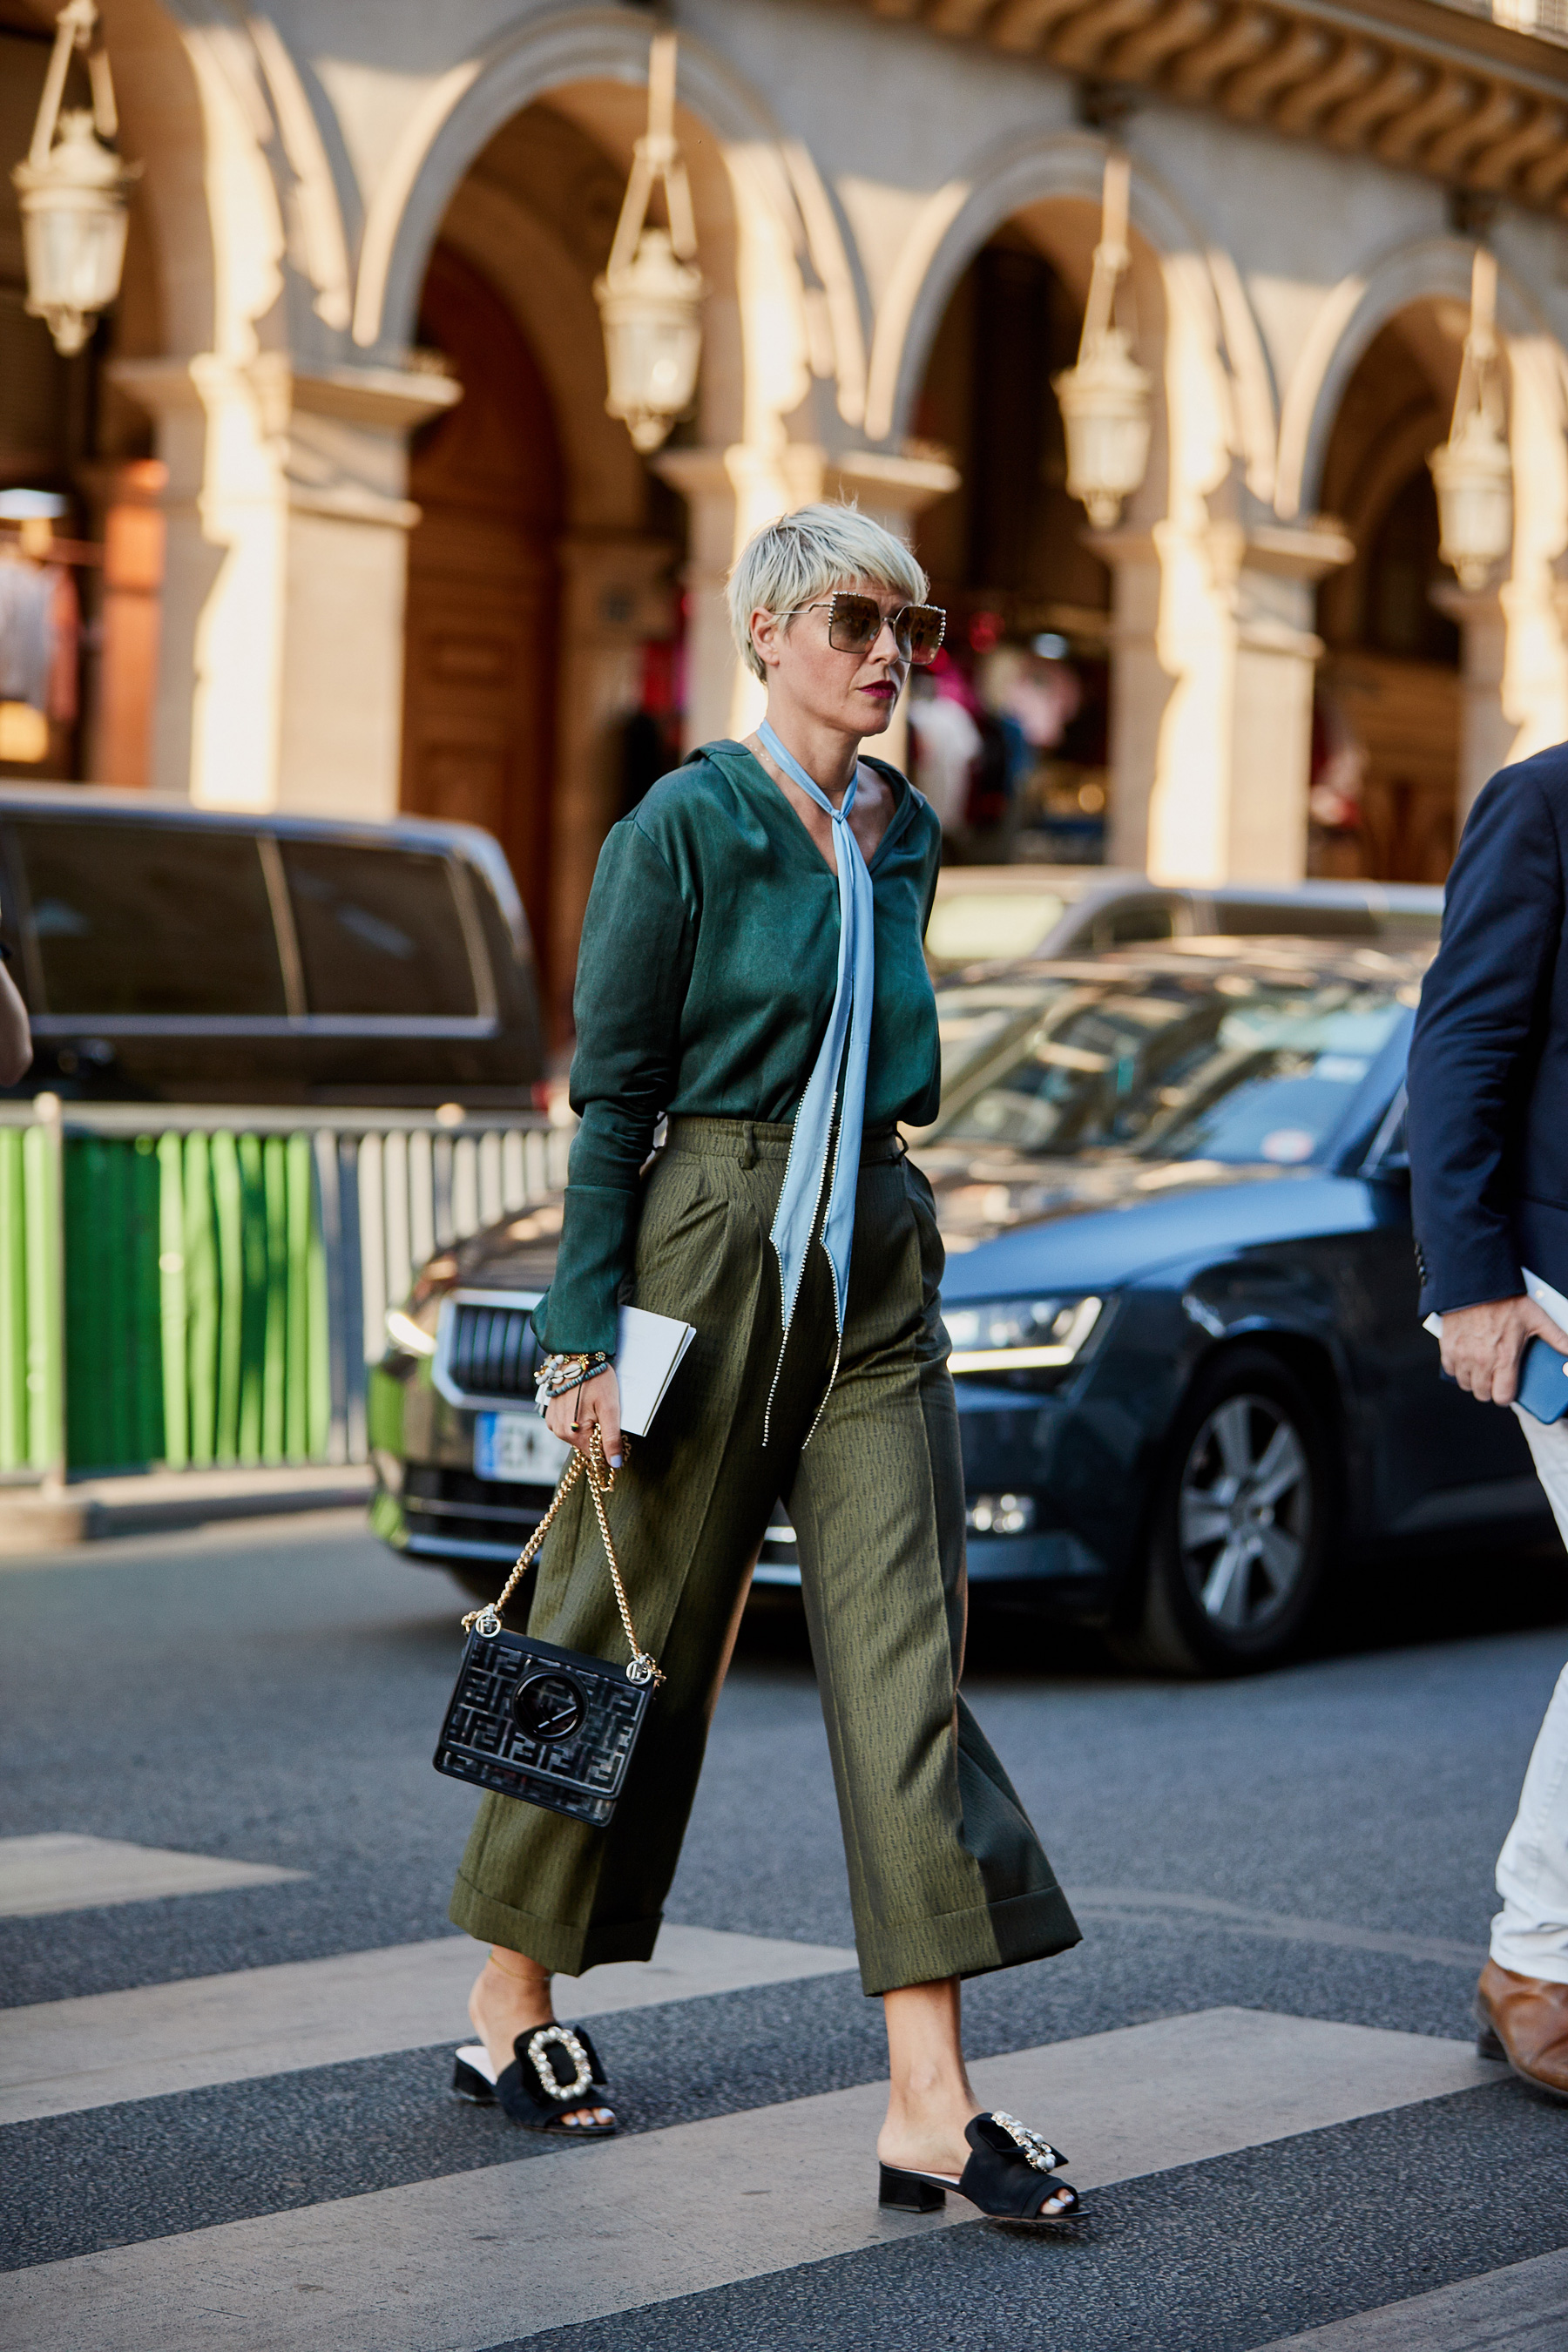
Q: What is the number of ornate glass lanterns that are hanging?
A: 4